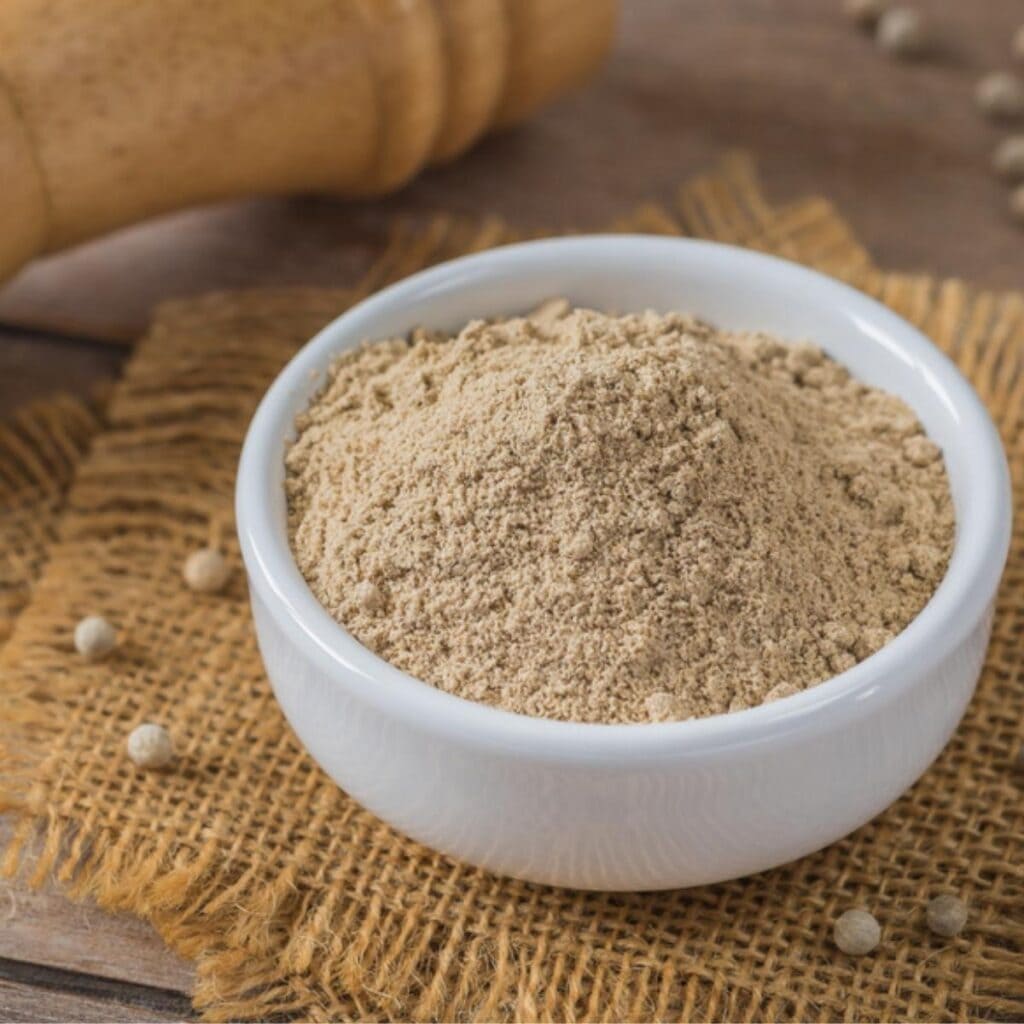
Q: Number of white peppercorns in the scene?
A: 11